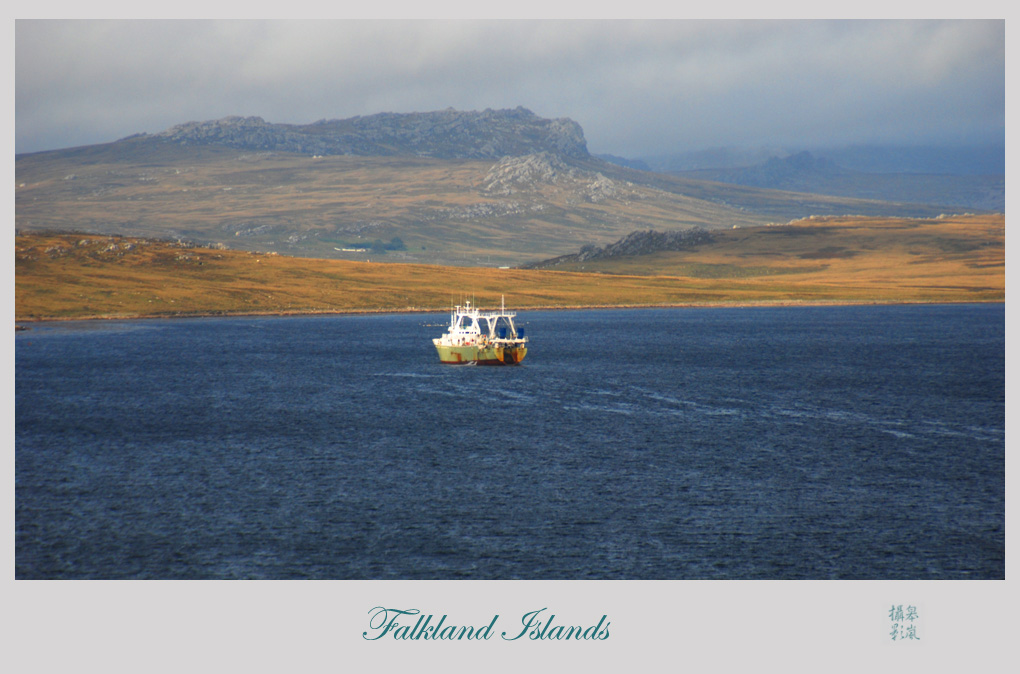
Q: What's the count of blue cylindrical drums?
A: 2